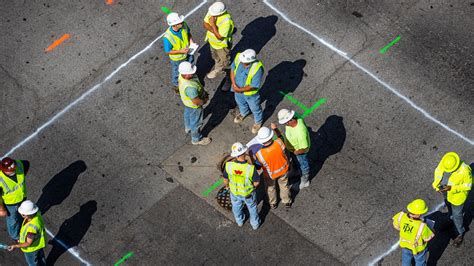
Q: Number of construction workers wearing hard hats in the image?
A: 11